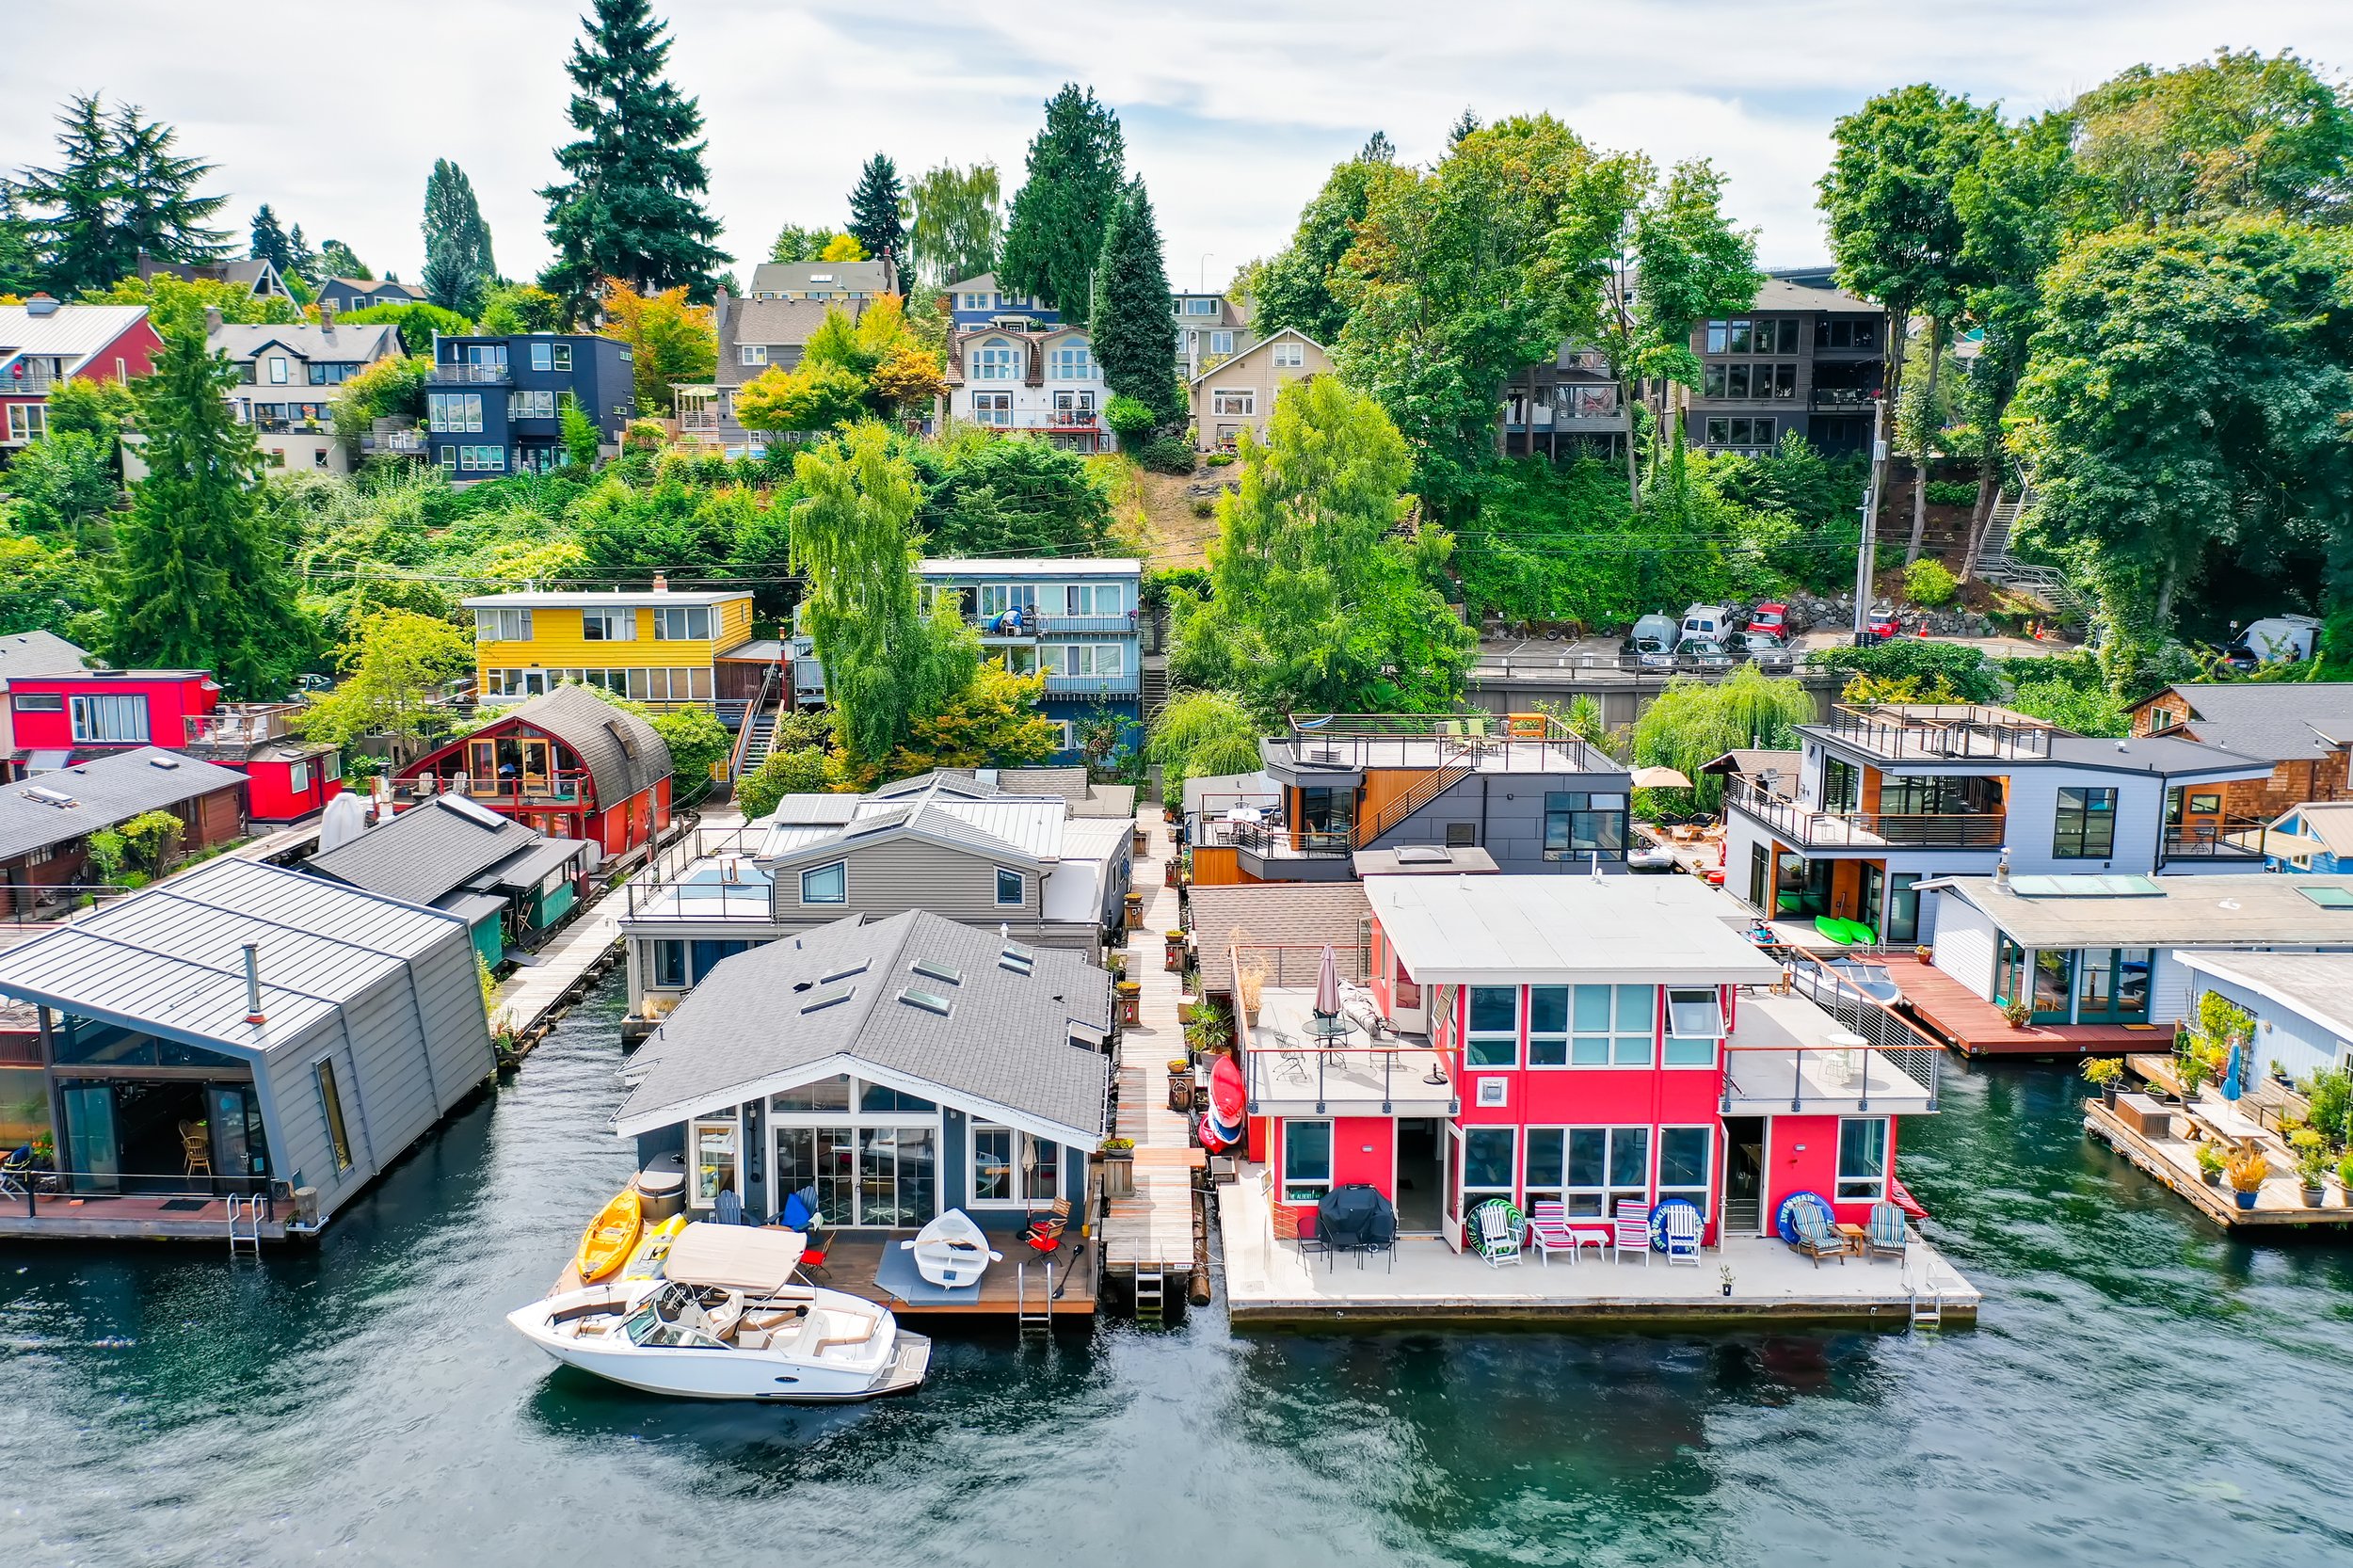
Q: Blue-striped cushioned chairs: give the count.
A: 2